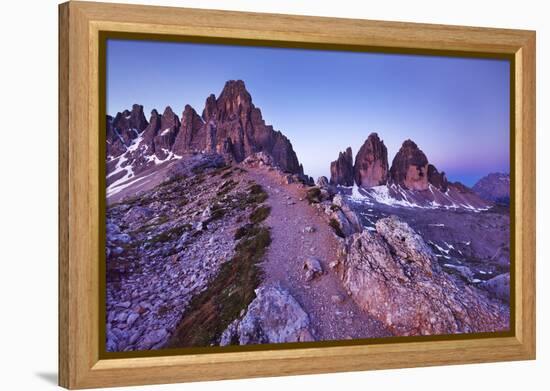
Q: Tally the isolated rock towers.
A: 3